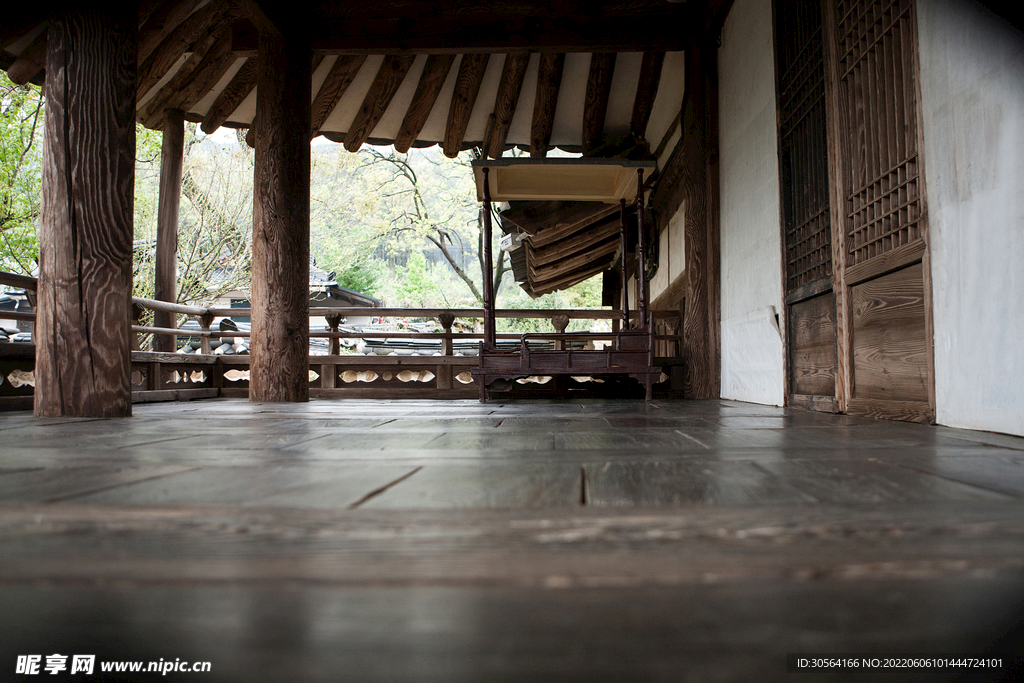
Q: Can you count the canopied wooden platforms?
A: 1